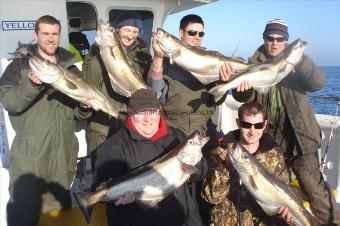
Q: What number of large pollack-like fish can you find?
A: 6